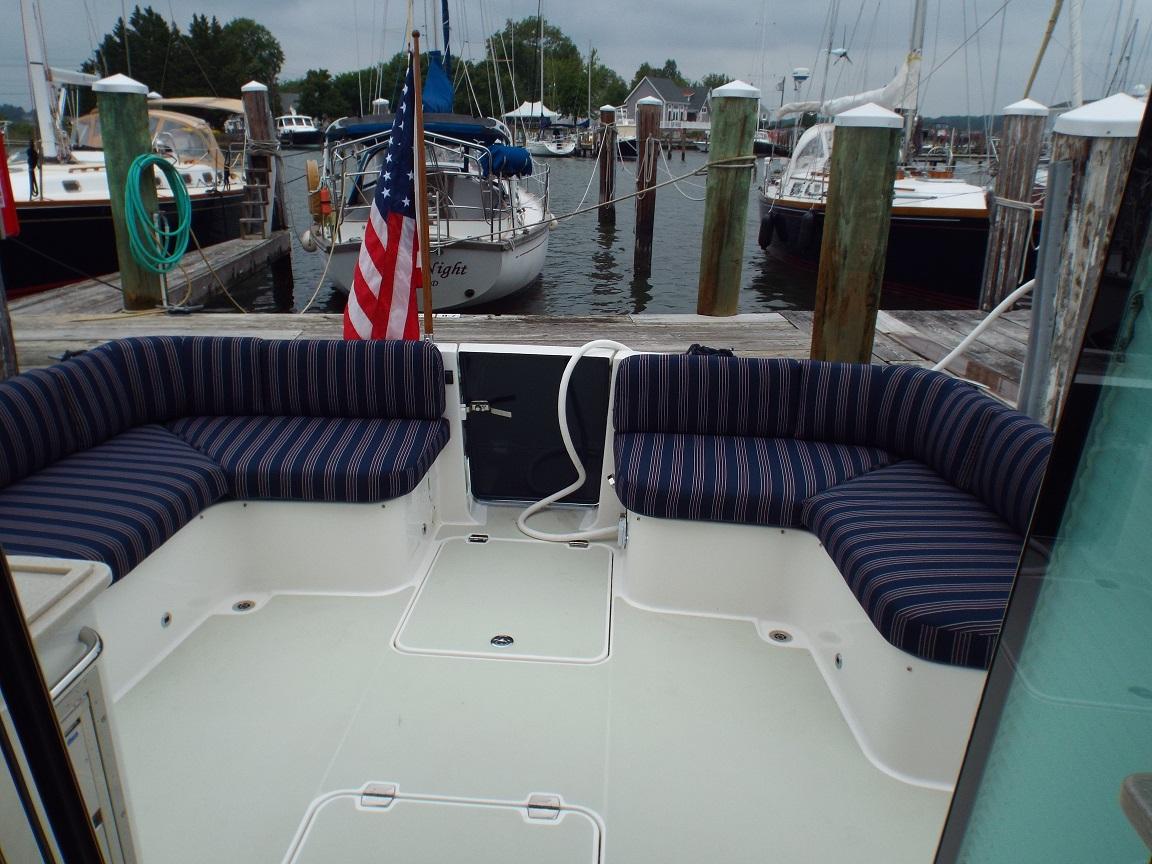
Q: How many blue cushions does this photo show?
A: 10